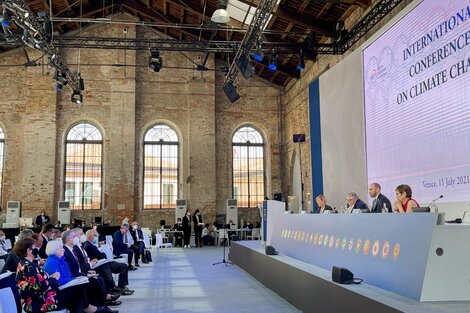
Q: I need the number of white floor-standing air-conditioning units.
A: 4